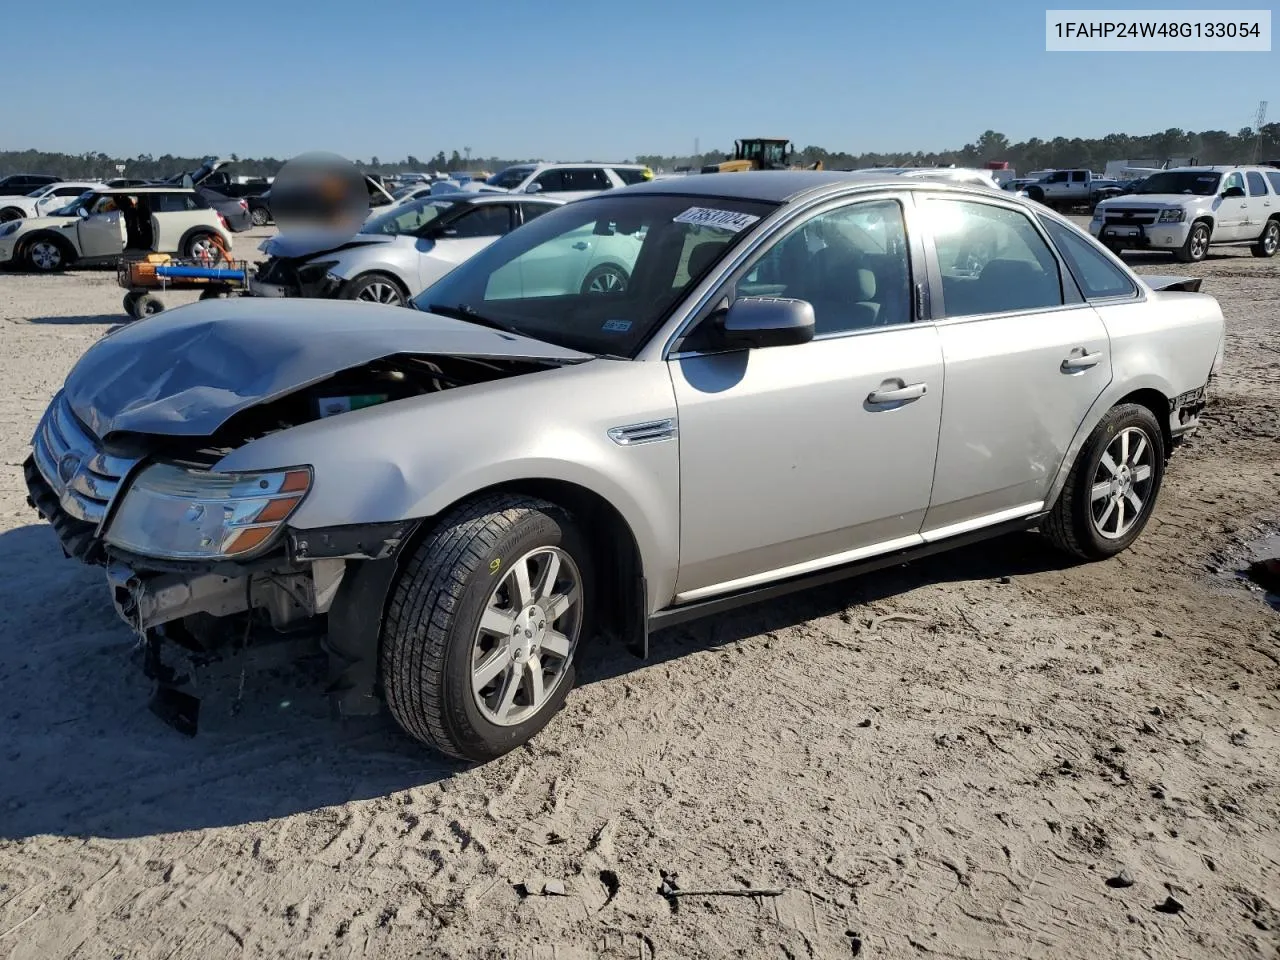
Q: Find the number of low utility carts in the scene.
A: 1